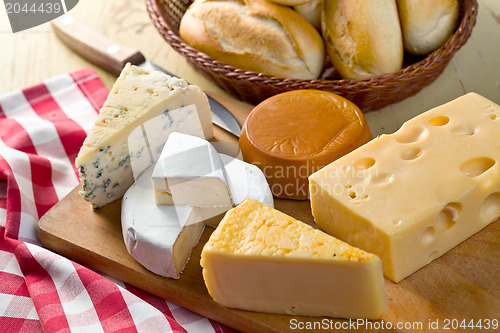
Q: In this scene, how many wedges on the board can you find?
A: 3